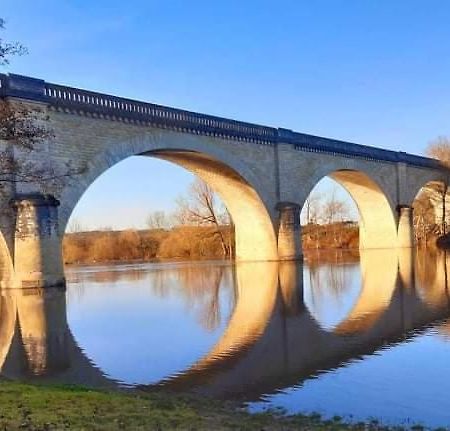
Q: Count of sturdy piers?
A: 3